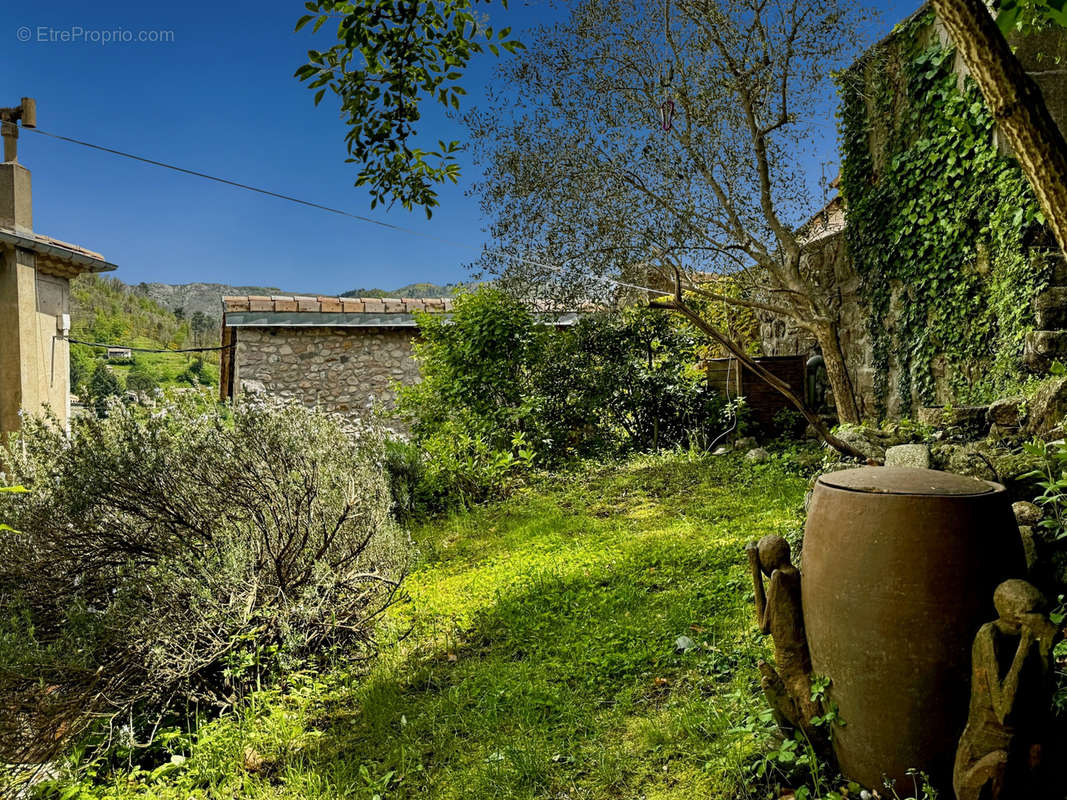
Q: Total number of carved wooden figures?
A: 2